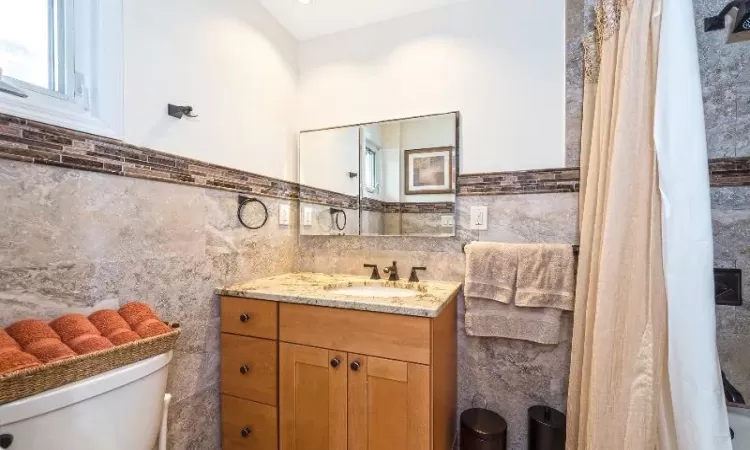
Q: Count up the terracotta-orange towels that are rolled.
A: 5